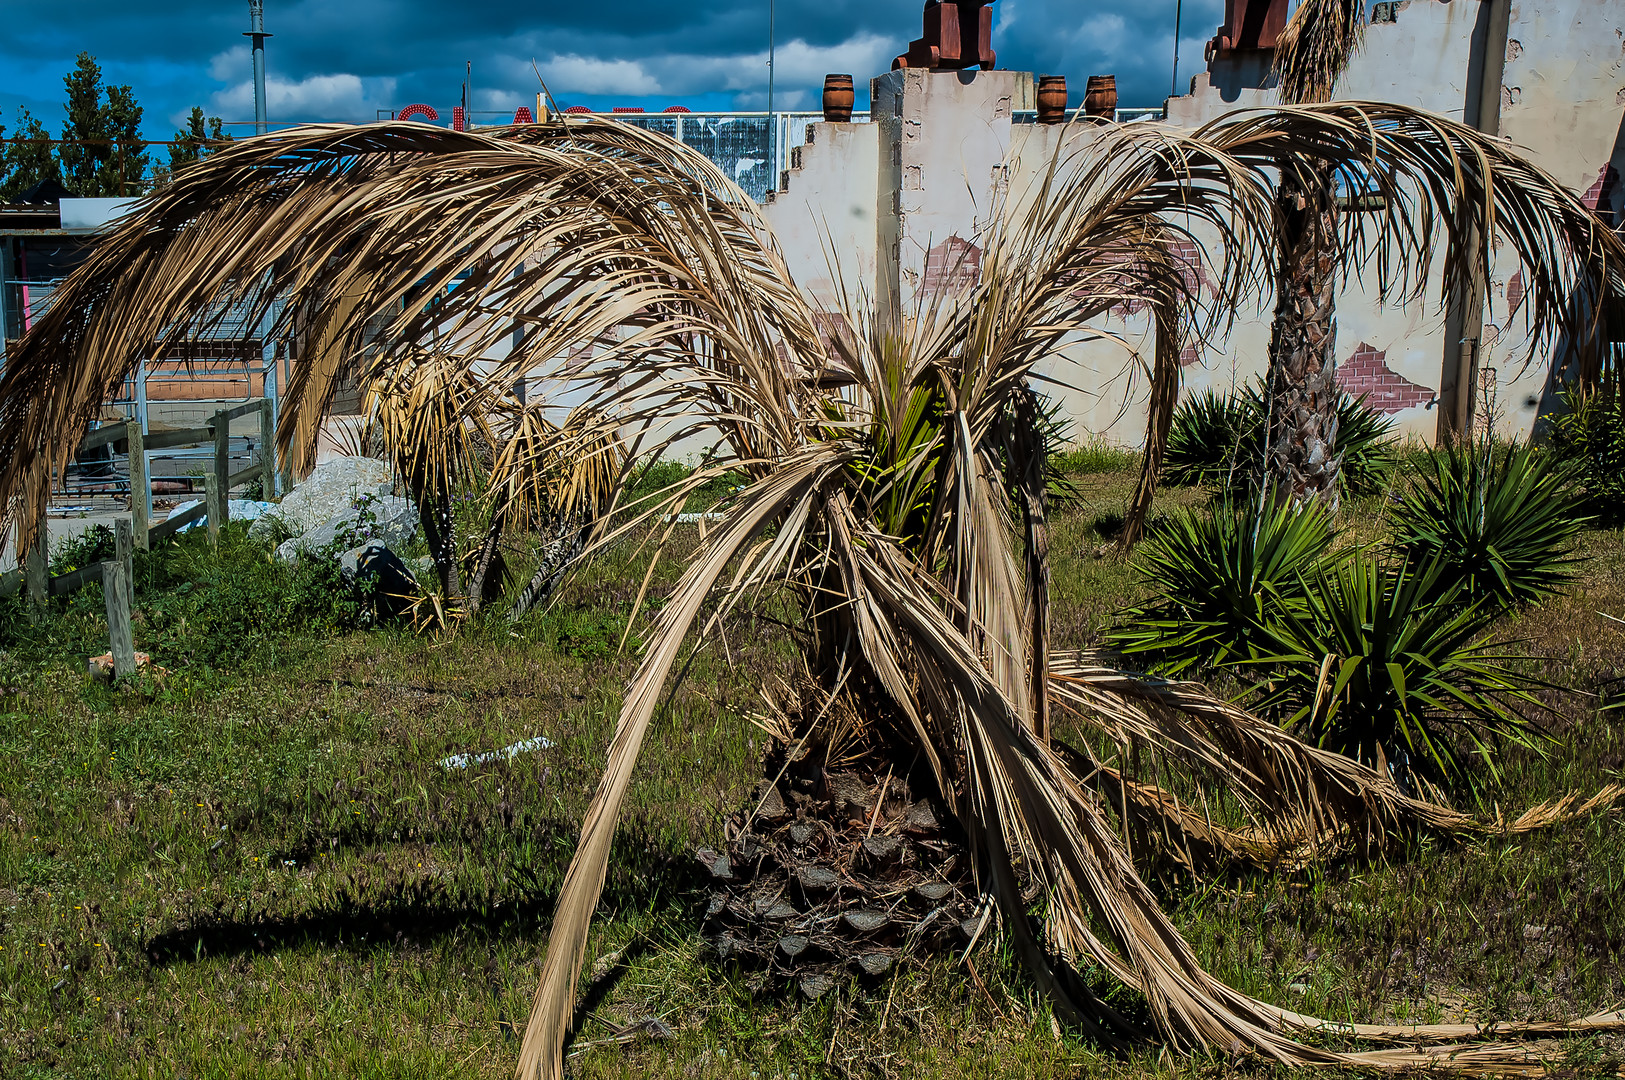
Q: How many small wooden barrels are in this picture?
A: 3